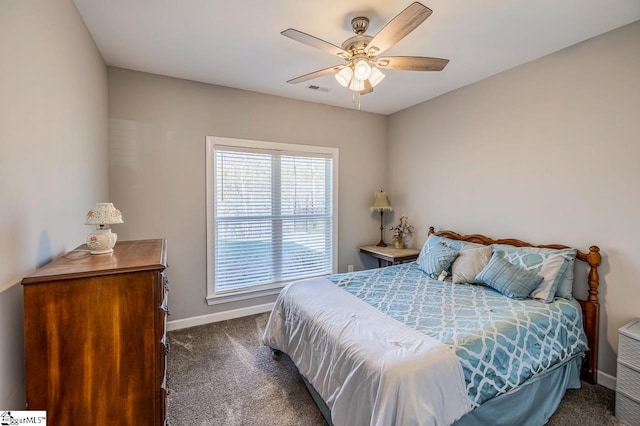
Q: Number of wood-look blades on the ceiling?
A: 5